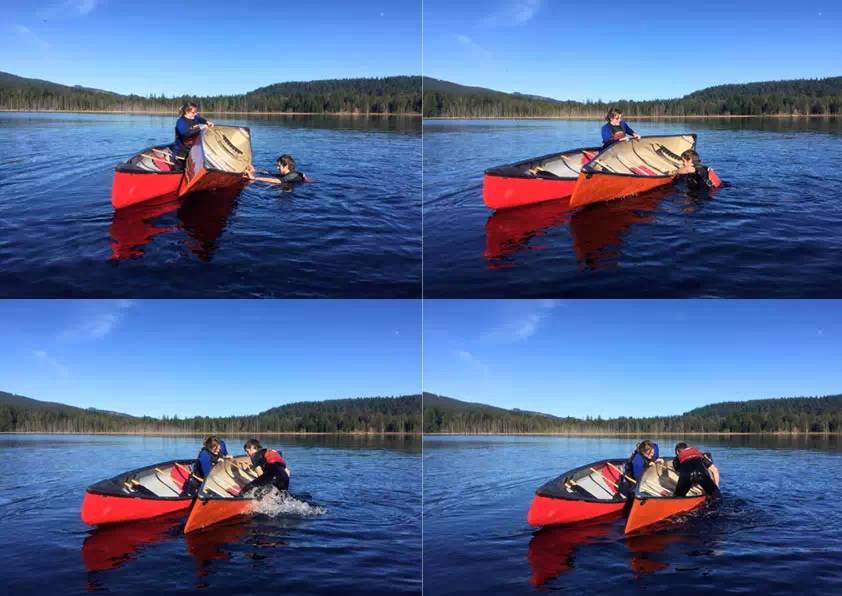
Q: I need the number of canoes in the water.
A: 2